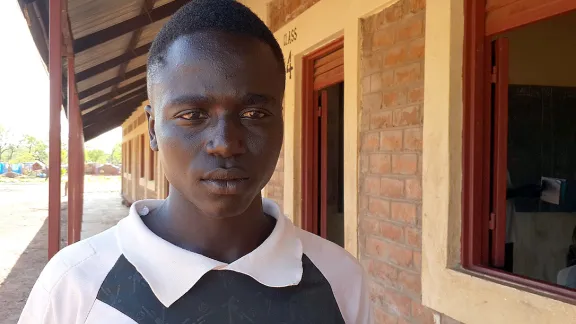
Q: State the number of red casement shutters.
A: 2